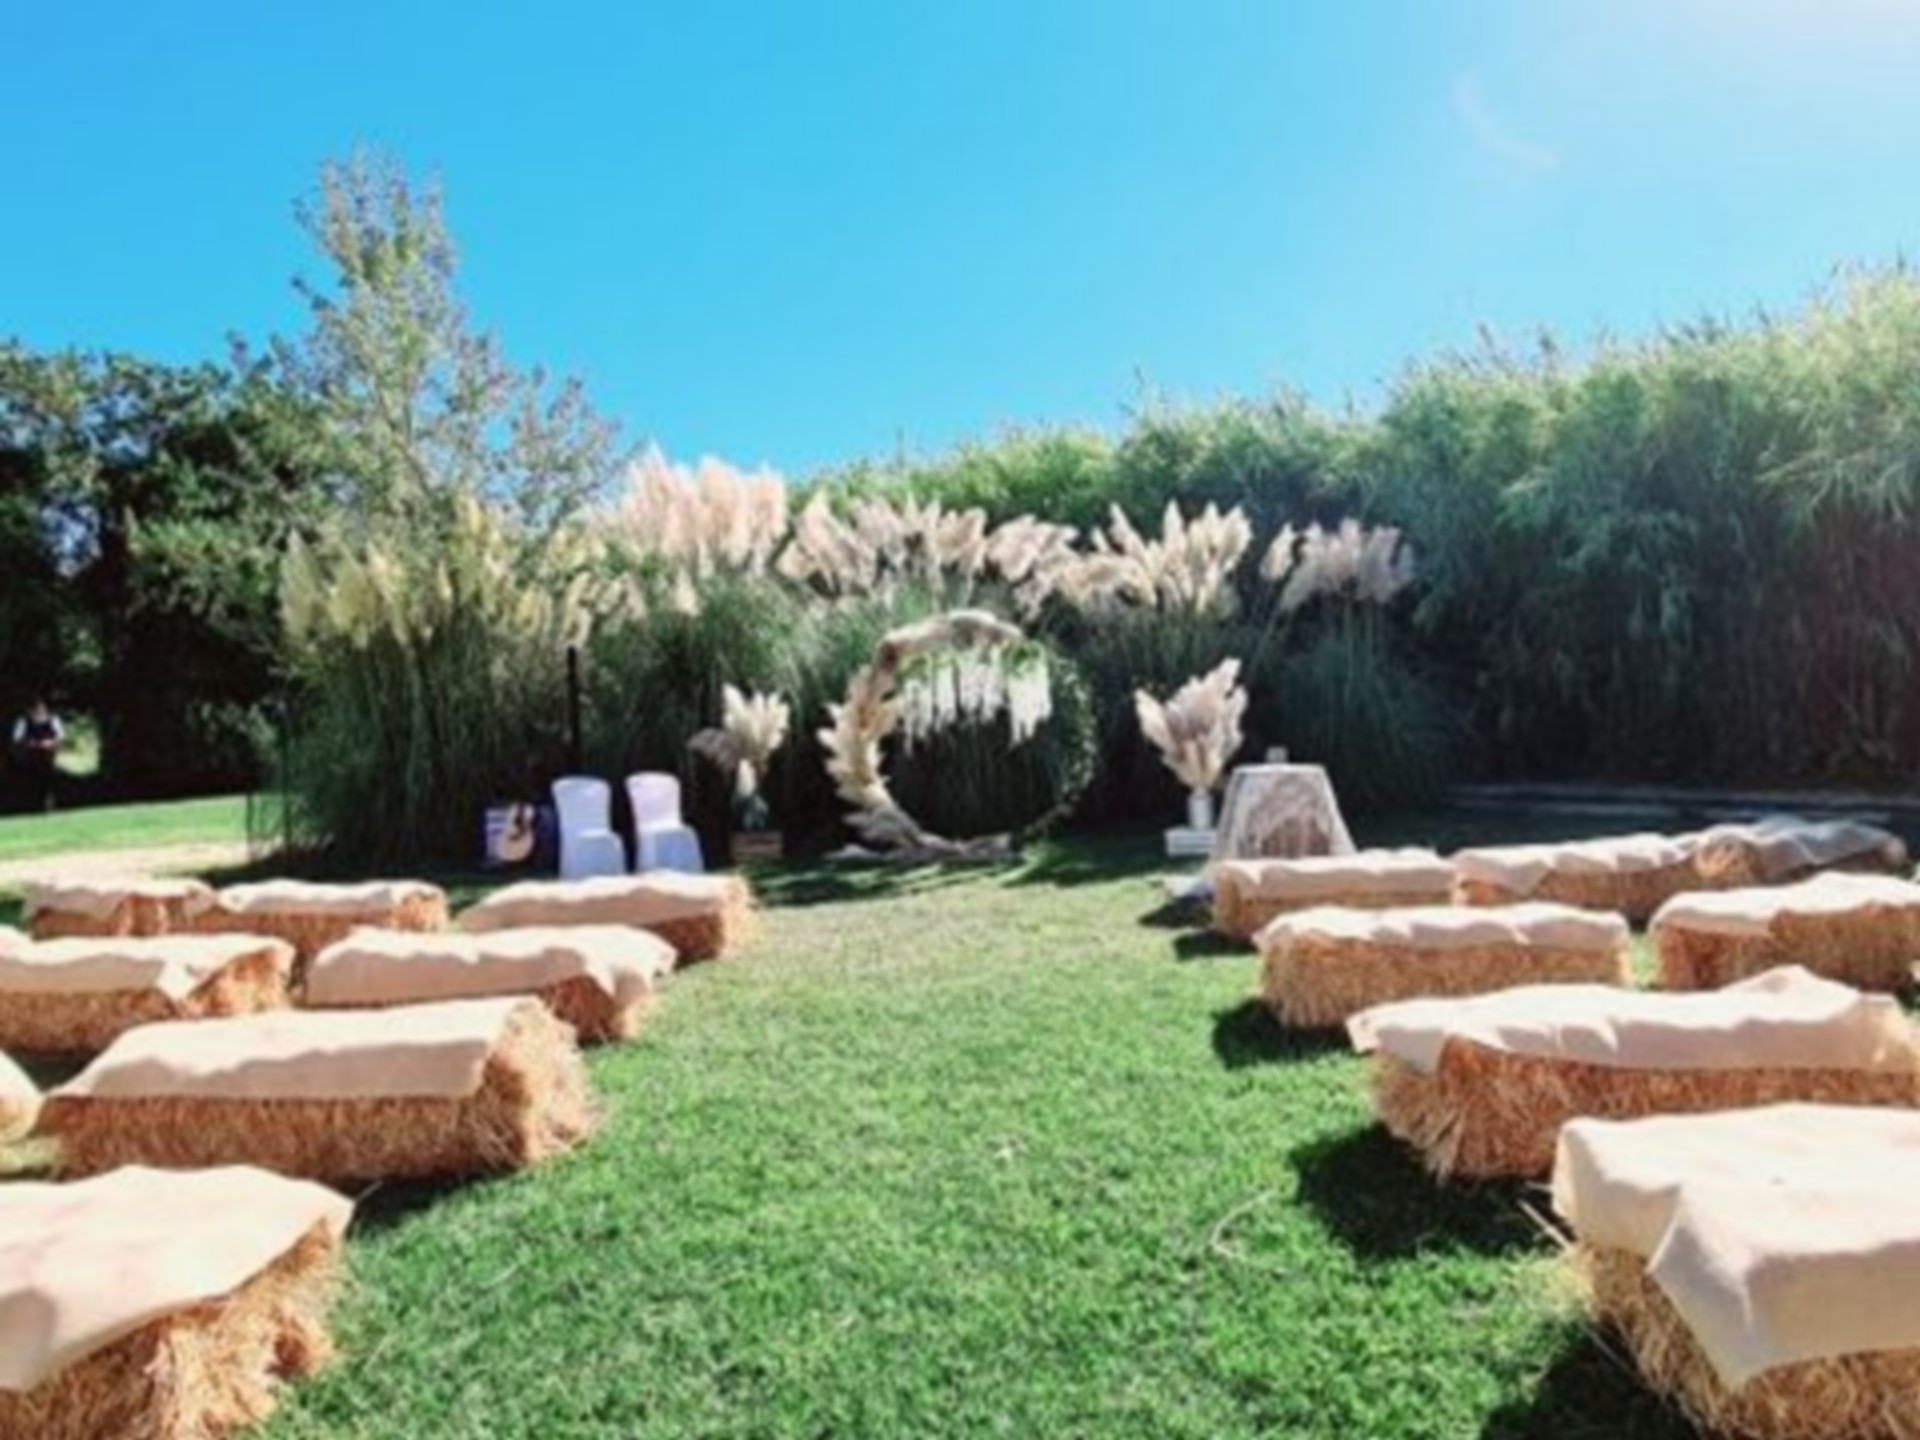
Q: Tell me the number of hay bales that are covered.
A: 15